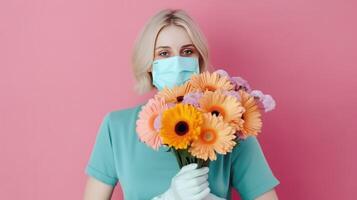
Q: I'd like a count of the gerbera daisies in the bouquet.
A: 7